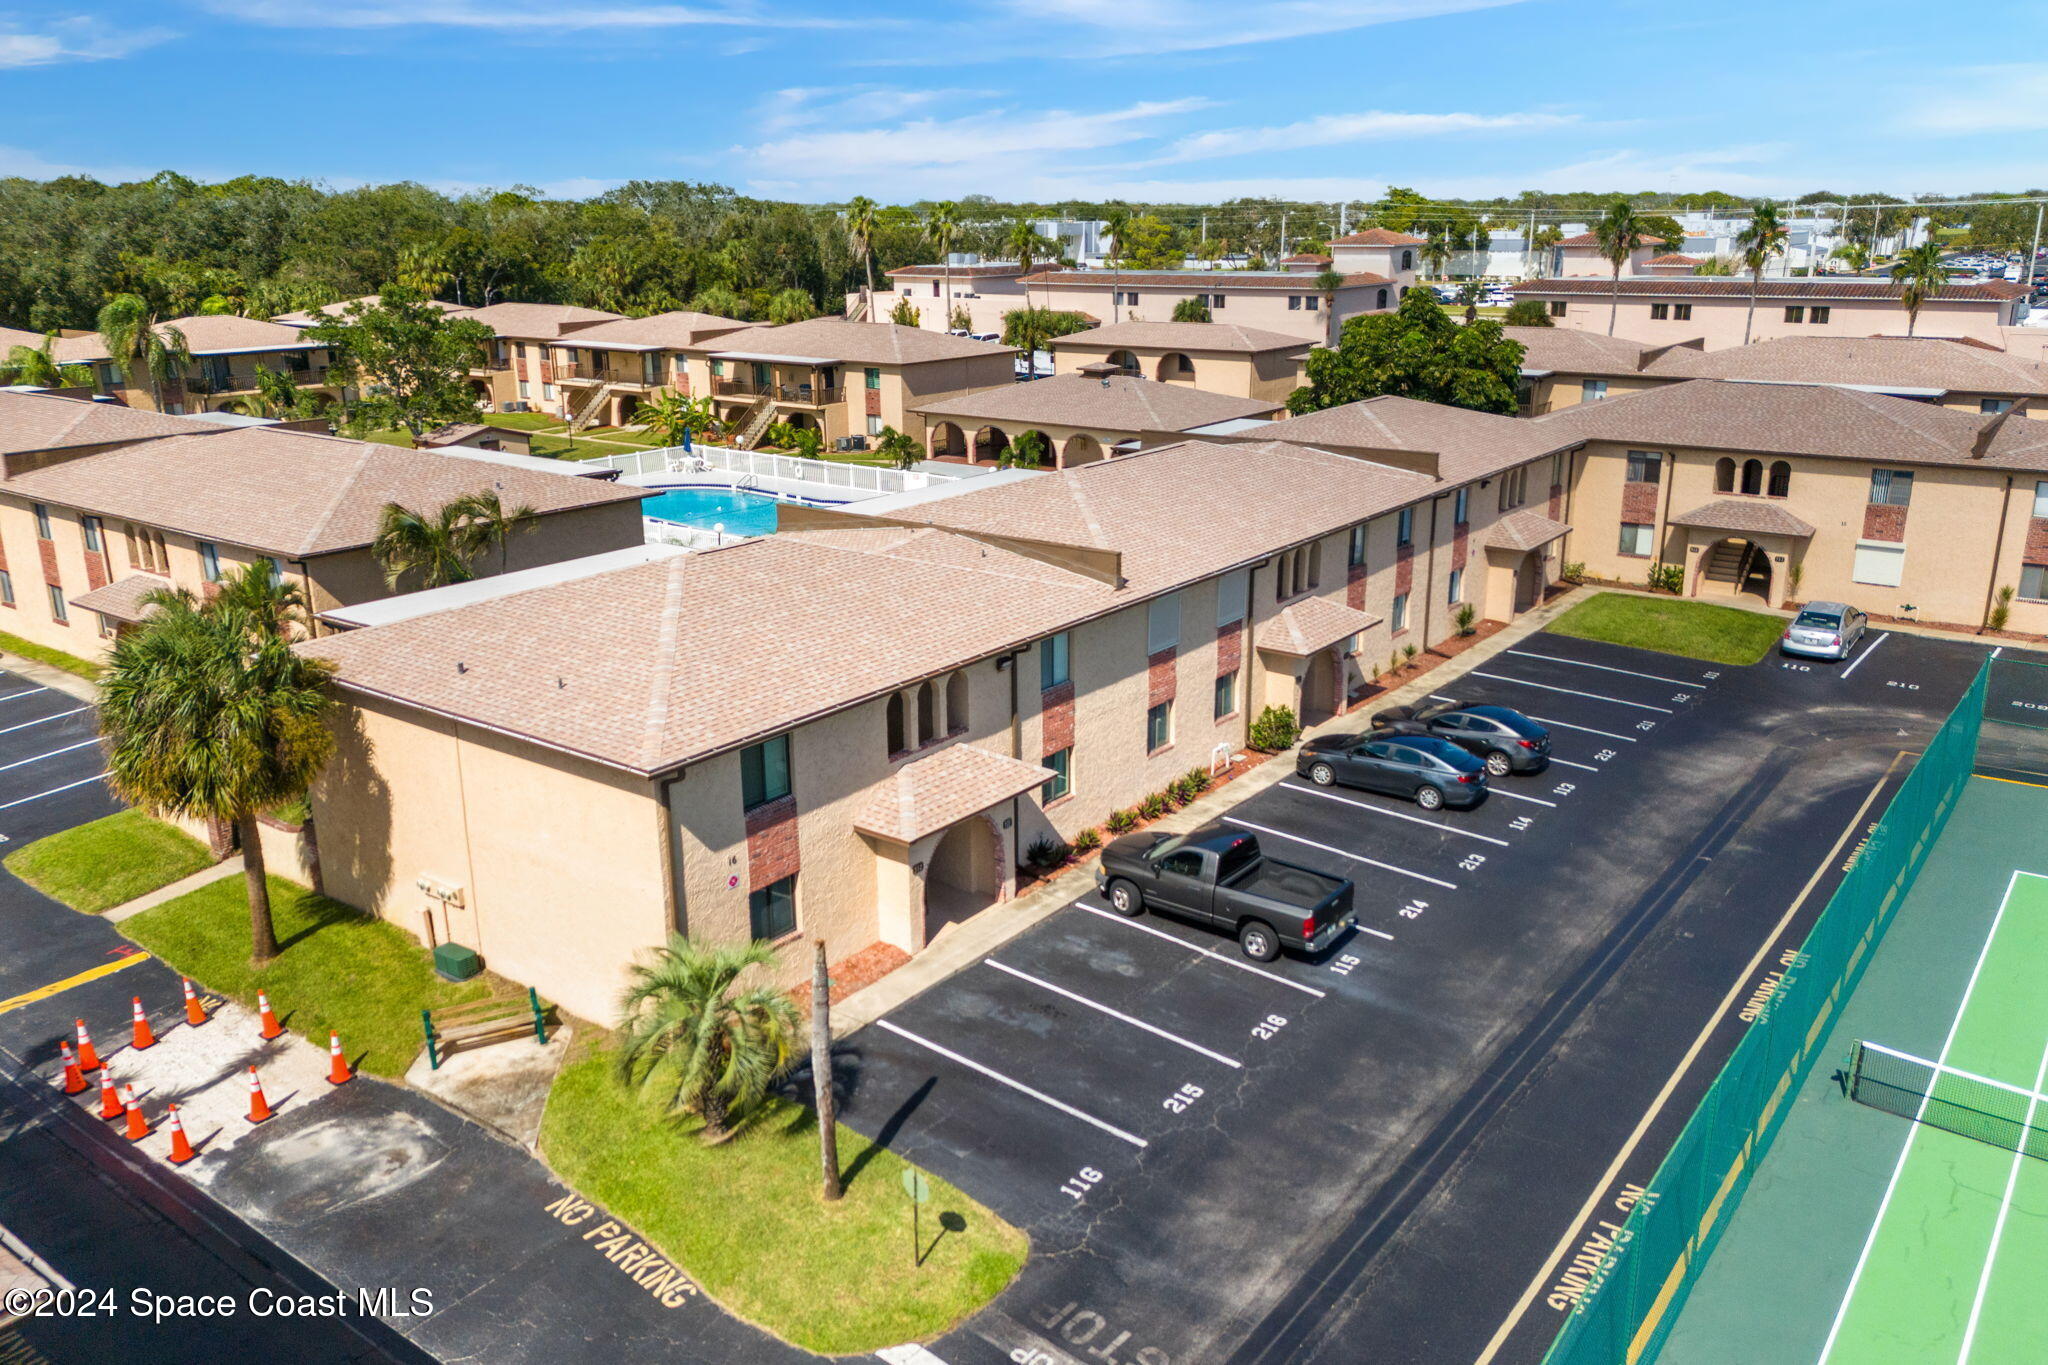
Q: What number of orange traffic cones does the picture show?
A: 10